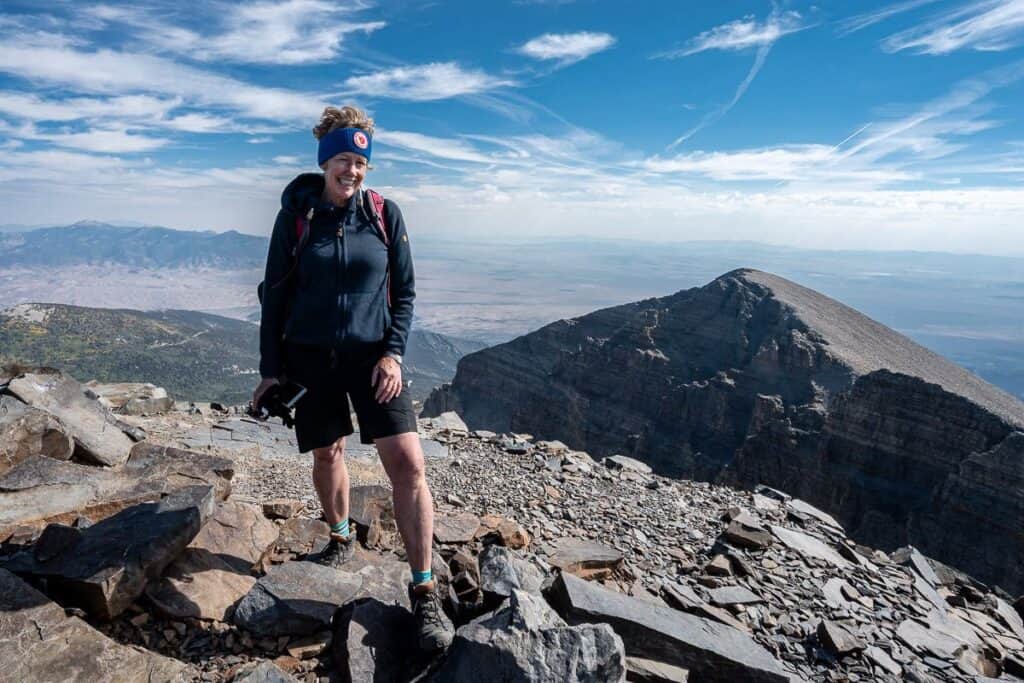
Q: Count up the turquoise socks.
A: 2